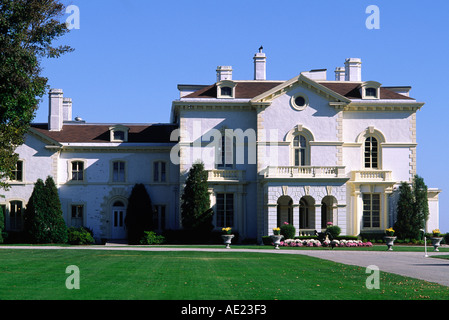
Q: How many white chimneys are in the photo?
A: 6